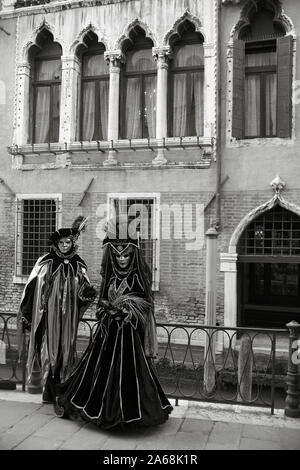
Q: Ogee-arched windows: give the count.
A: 5